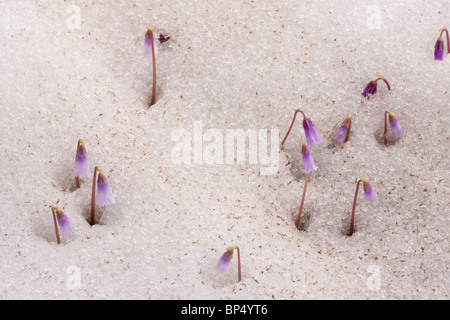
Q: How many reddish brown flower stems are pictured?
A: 12